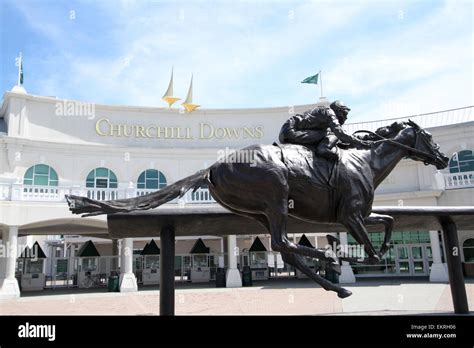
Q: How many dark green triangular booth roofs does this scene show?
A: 6